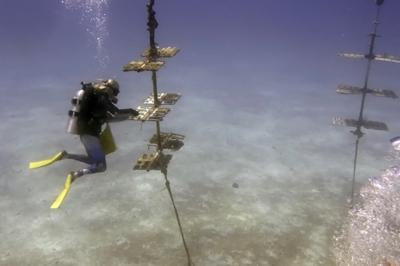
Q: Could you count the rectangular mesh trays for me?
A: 12